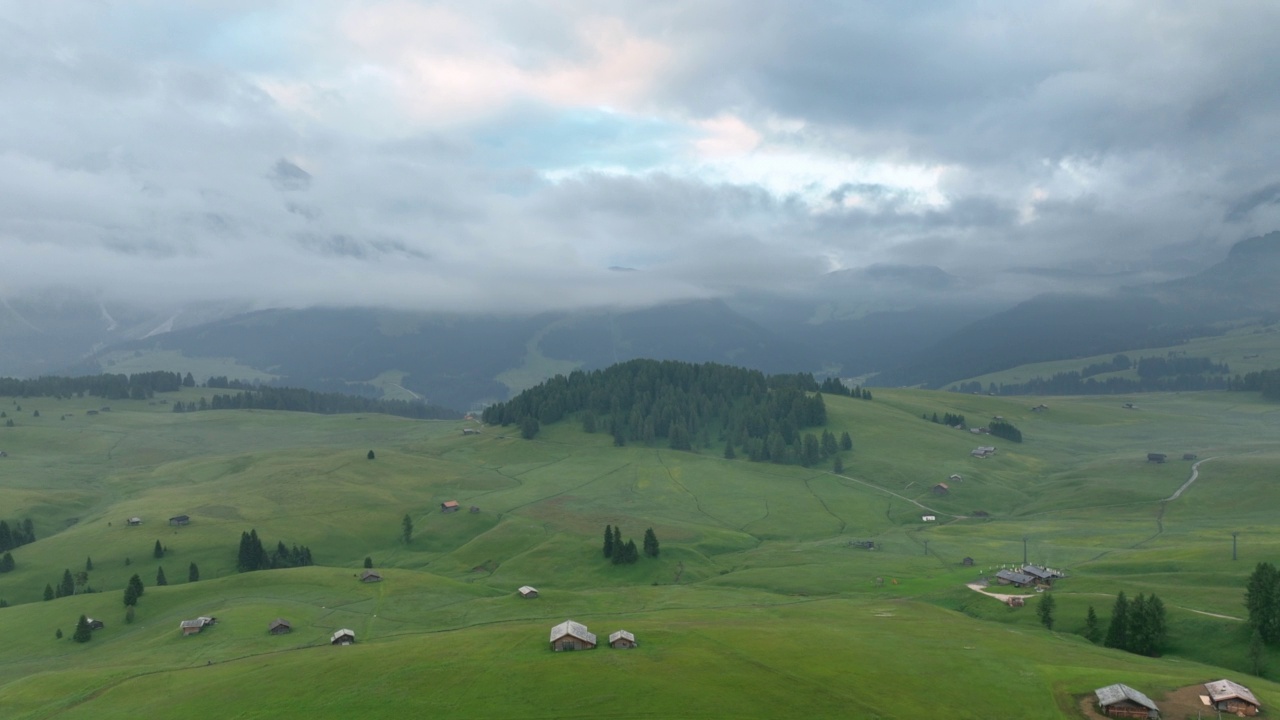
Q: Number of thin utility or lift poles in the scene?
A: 3